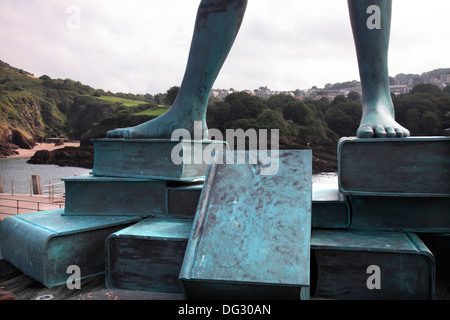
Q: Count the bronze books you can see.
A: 10